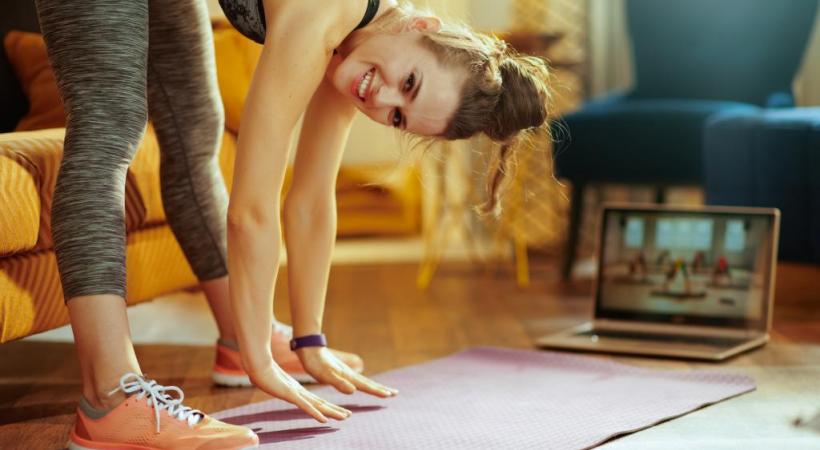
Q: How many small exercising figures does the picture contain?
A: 5